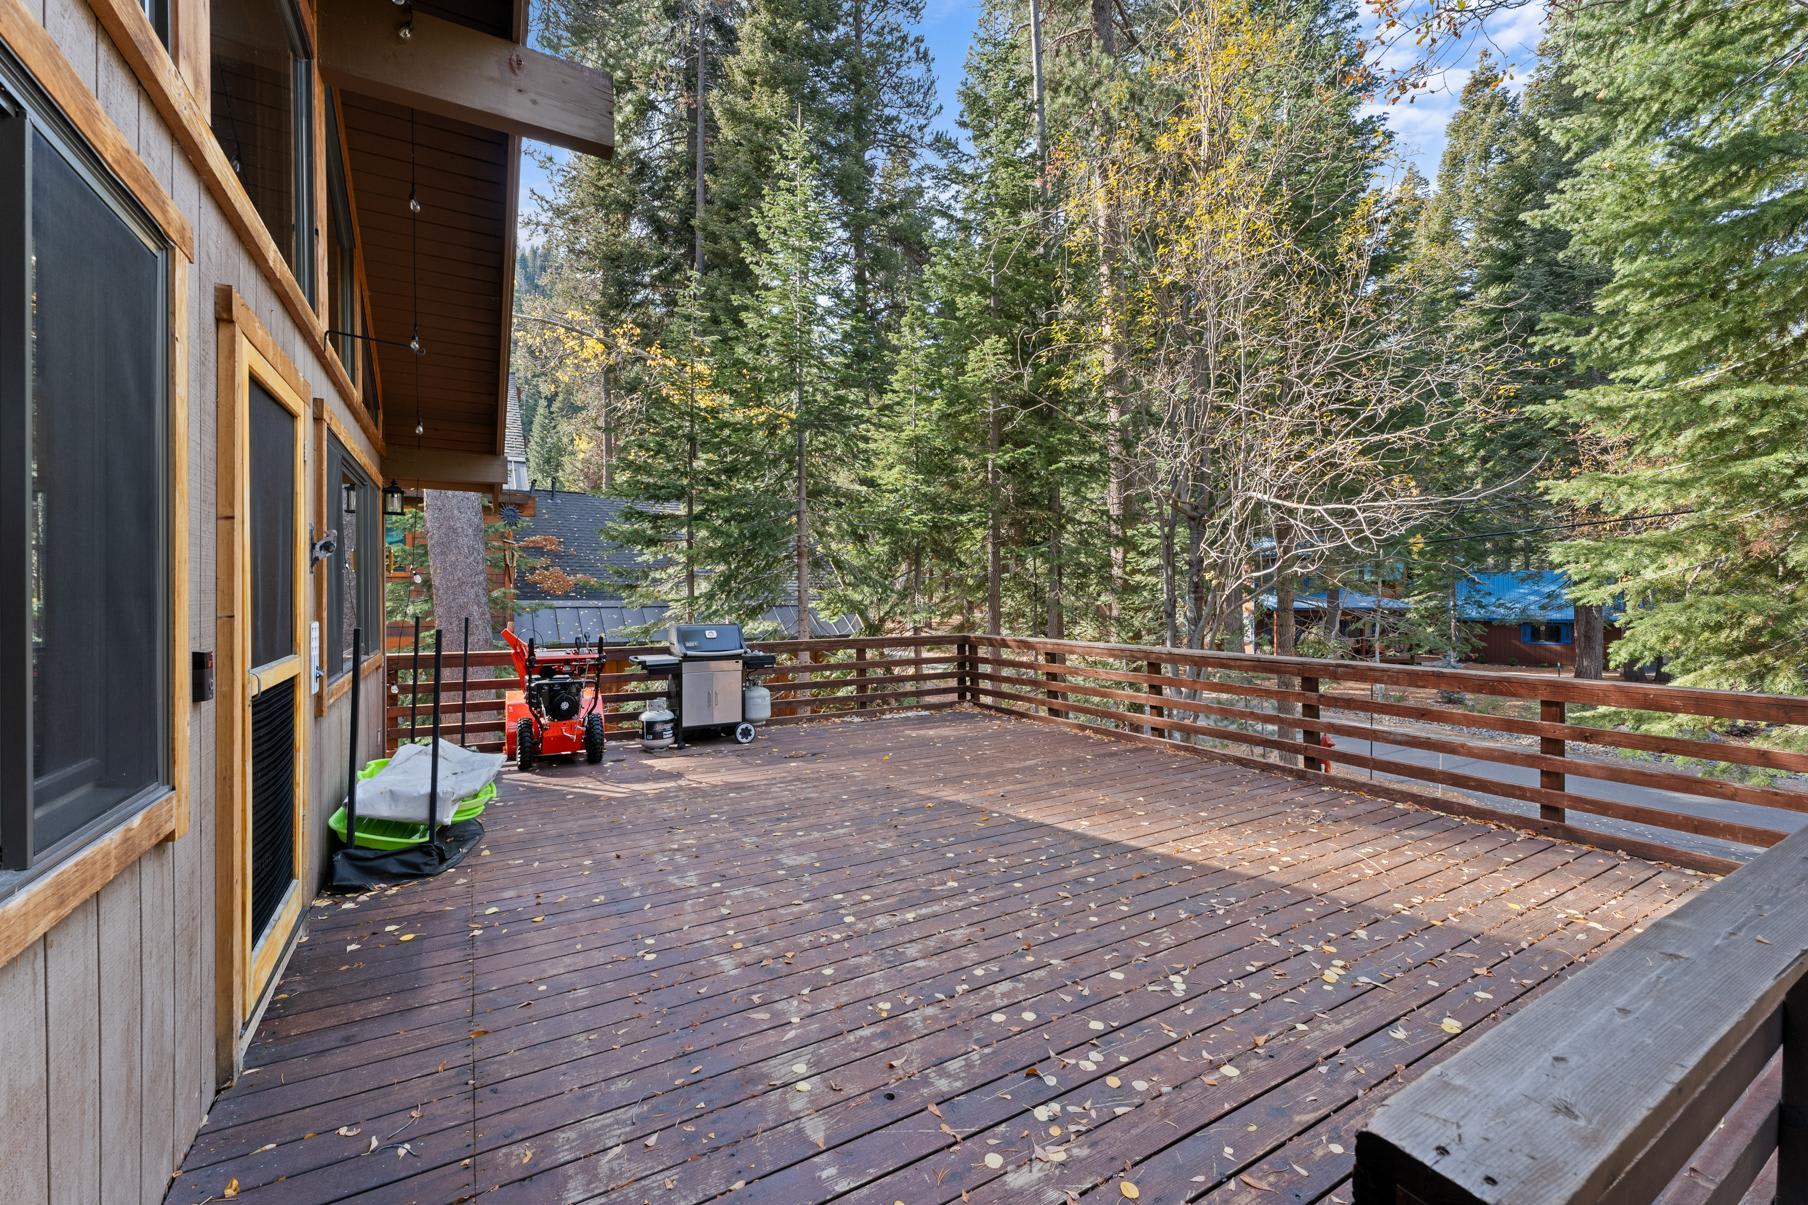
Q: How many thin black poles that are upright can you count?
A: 4